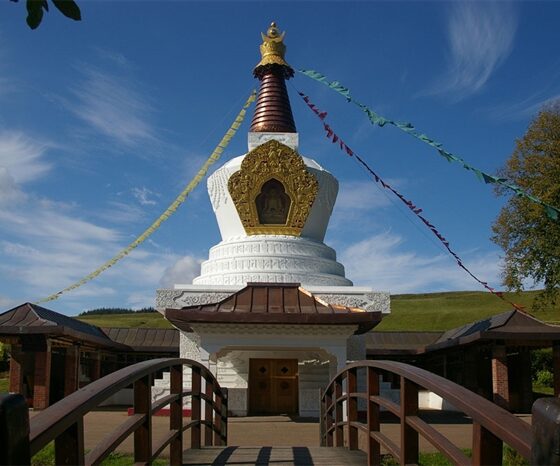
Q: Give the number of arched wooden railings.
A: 2